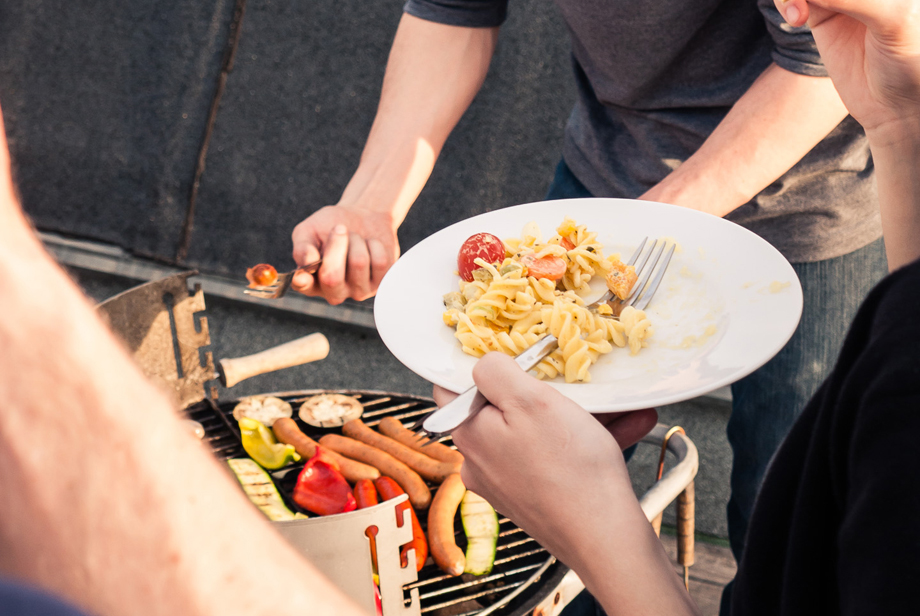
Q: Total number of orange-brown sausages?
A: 5